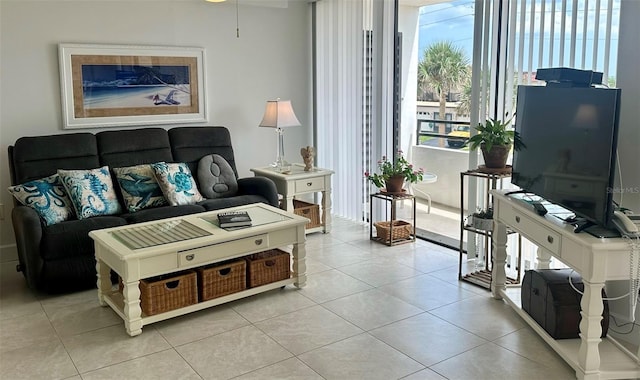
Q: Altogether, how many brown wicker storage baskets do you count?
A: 5